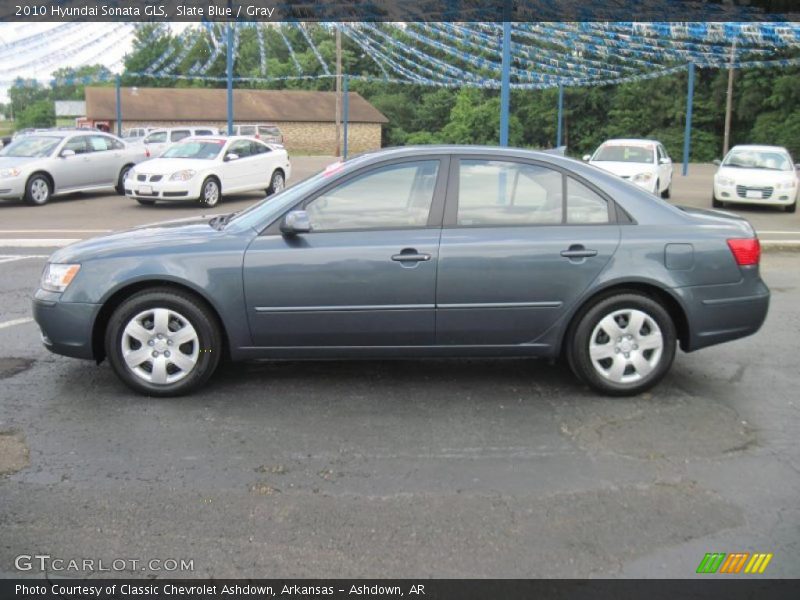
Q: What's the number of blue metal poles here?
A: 6